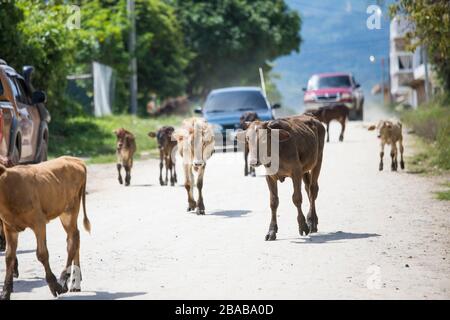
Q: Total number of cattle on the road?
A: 8